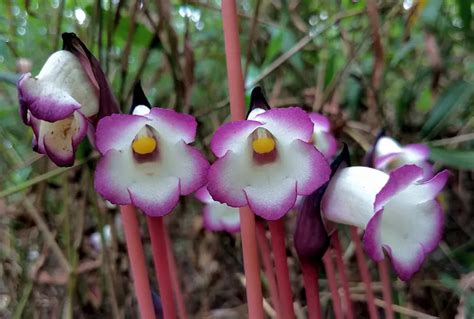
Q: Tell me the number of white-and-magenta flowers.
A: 7